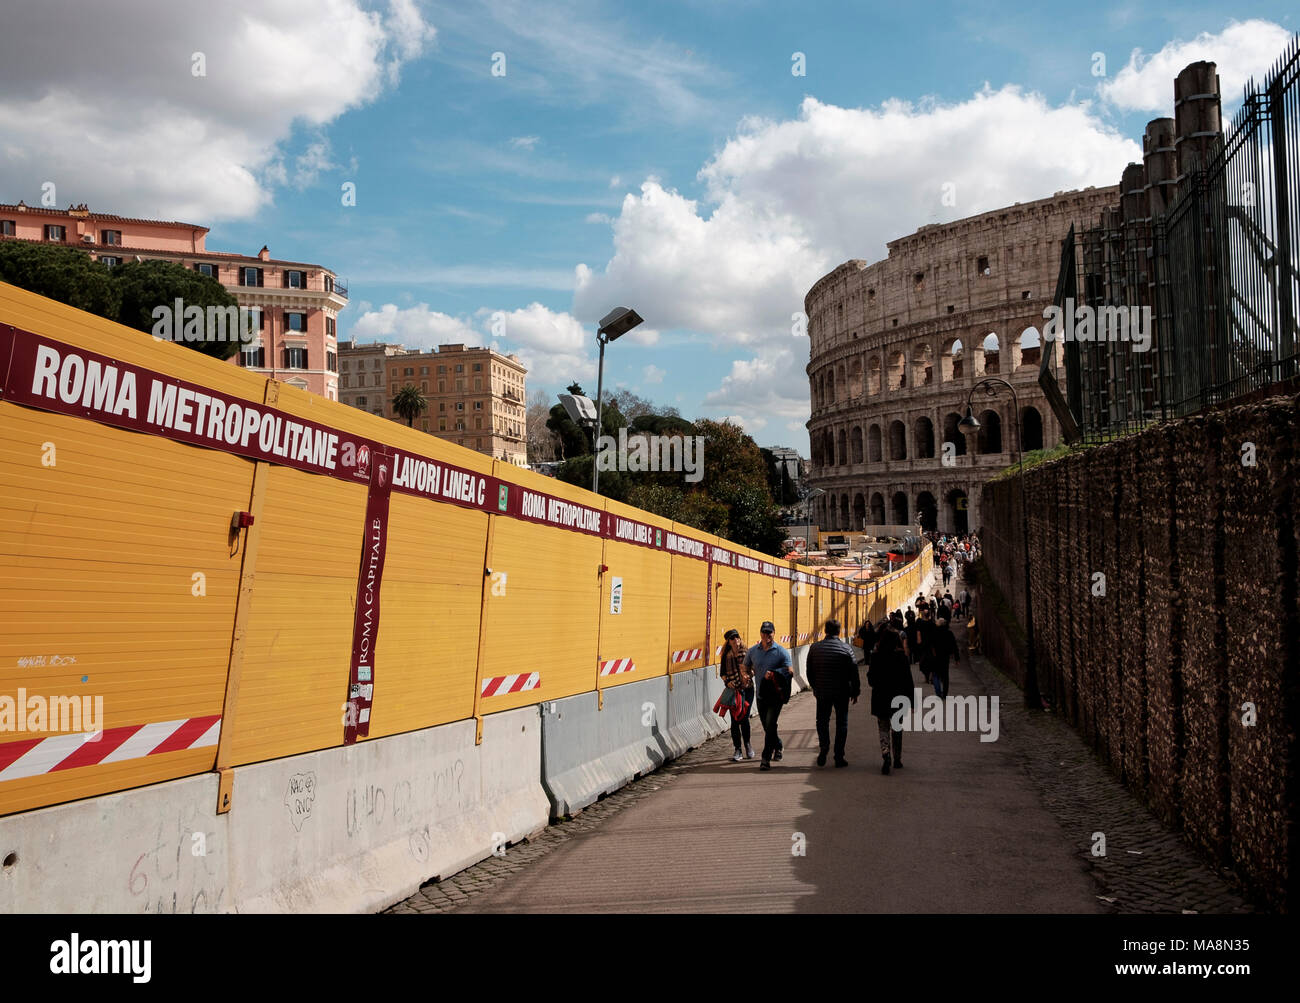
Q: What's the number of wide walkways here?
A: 1